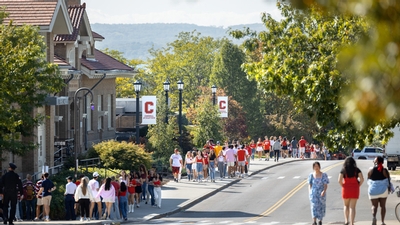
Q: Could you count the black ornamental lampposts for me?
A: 4